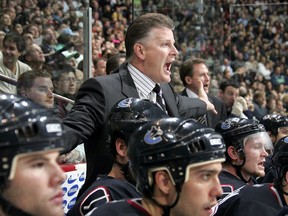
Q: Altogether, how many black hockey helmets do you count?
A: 6